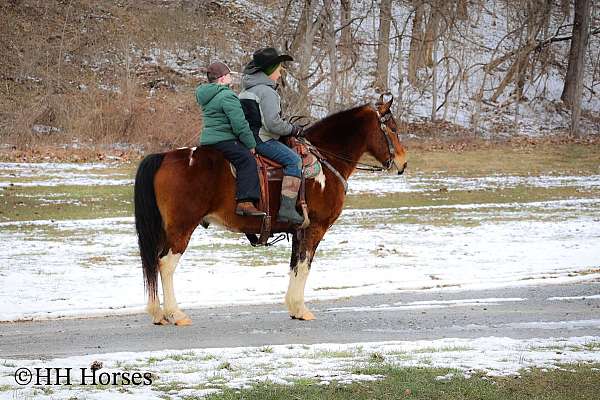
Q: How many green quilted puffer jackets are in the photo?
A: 1